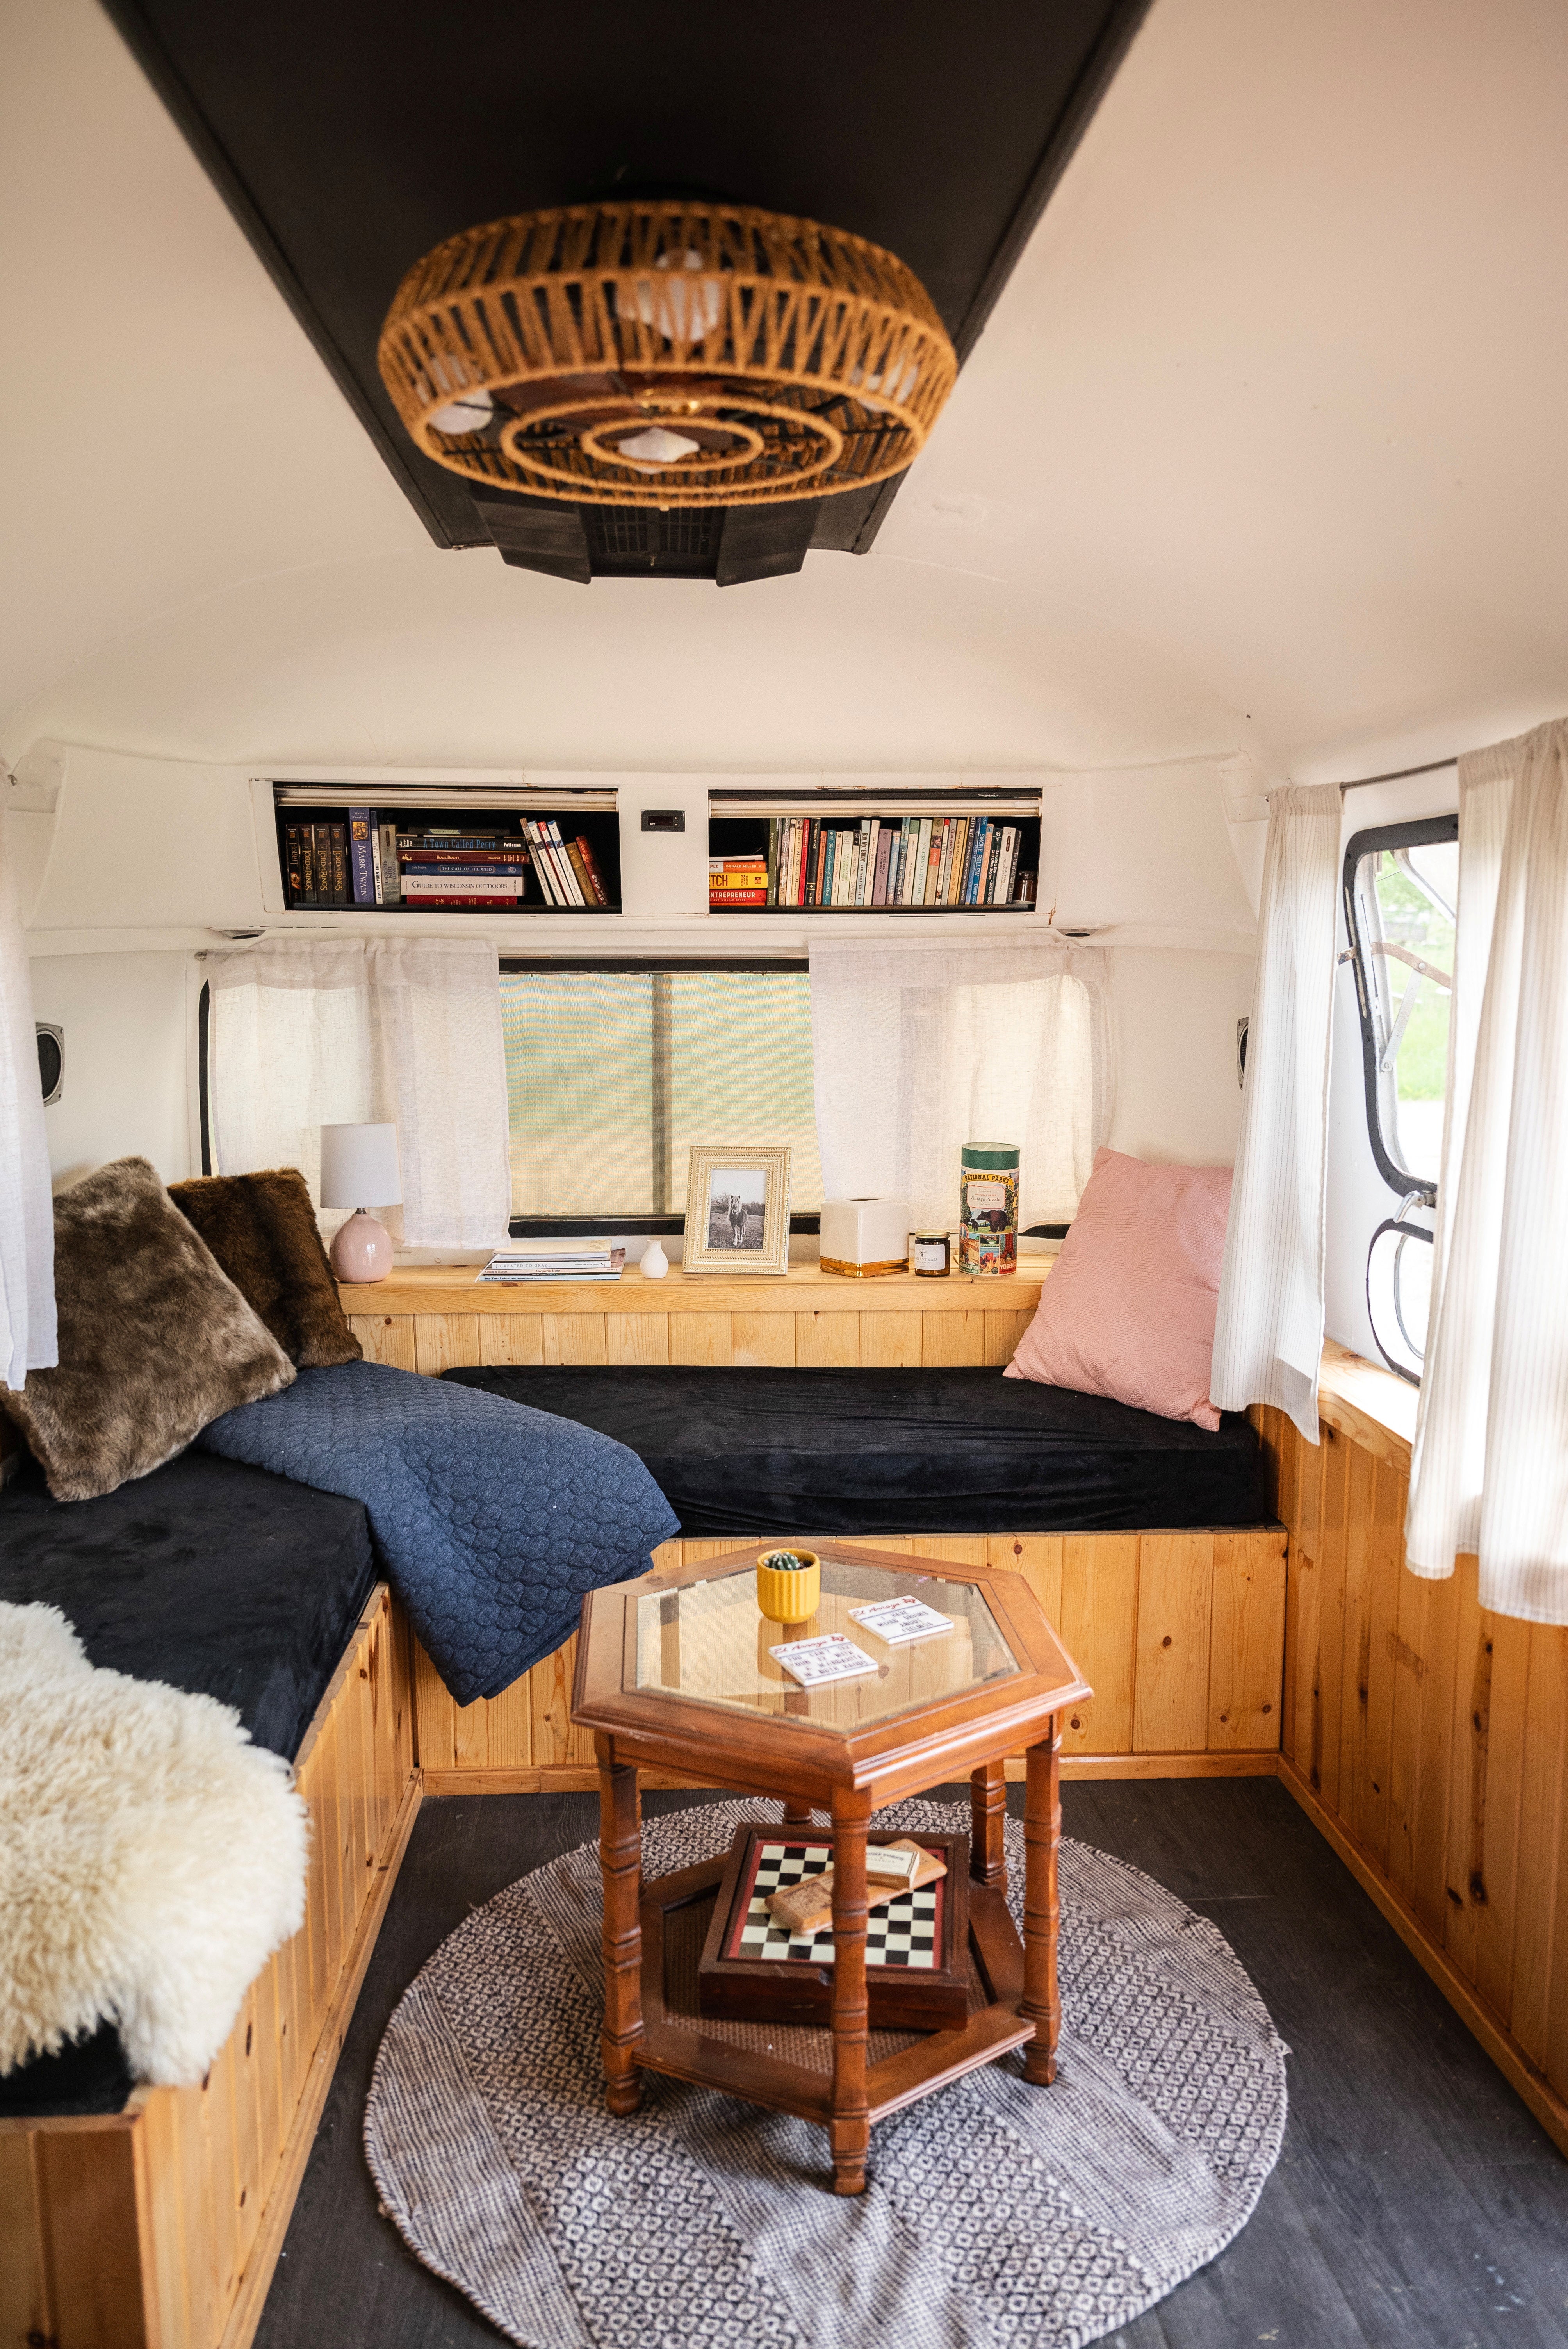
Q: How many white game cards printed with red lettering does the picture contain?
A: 2